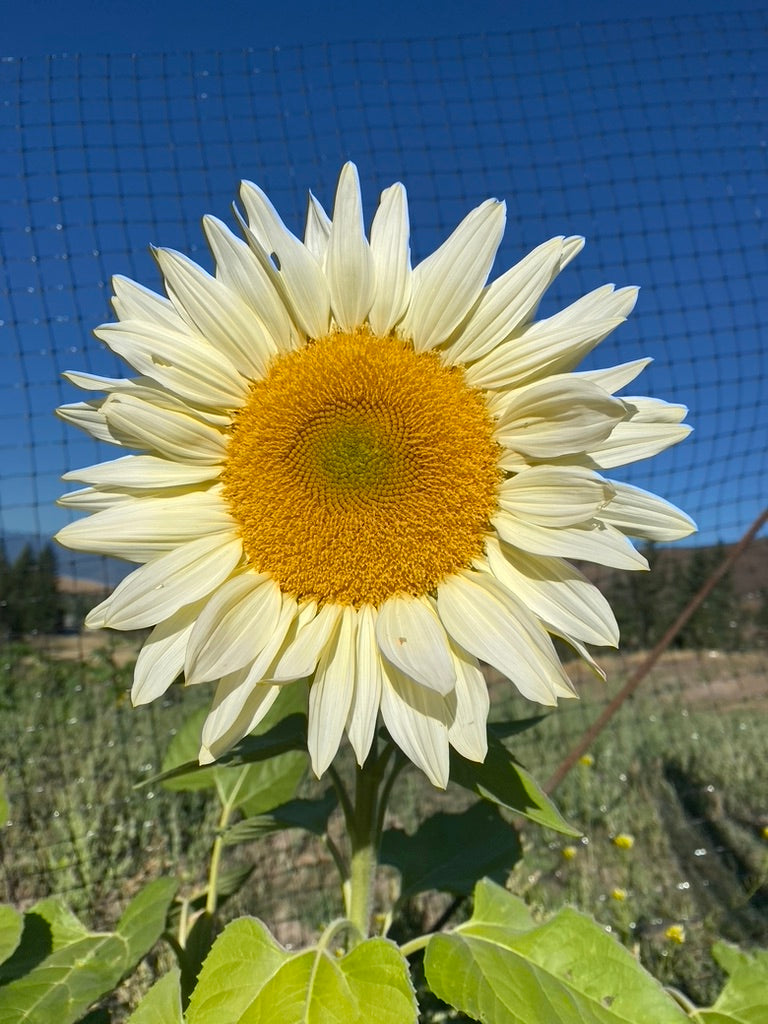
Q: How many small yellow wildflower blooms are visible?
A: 6